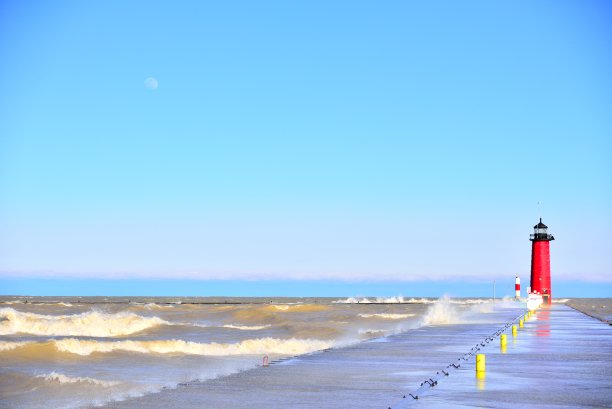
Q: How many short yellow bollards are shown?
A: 6